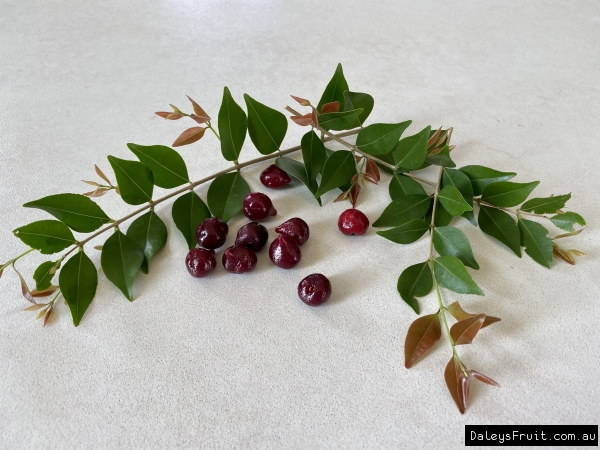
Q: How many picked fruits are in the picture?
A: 10